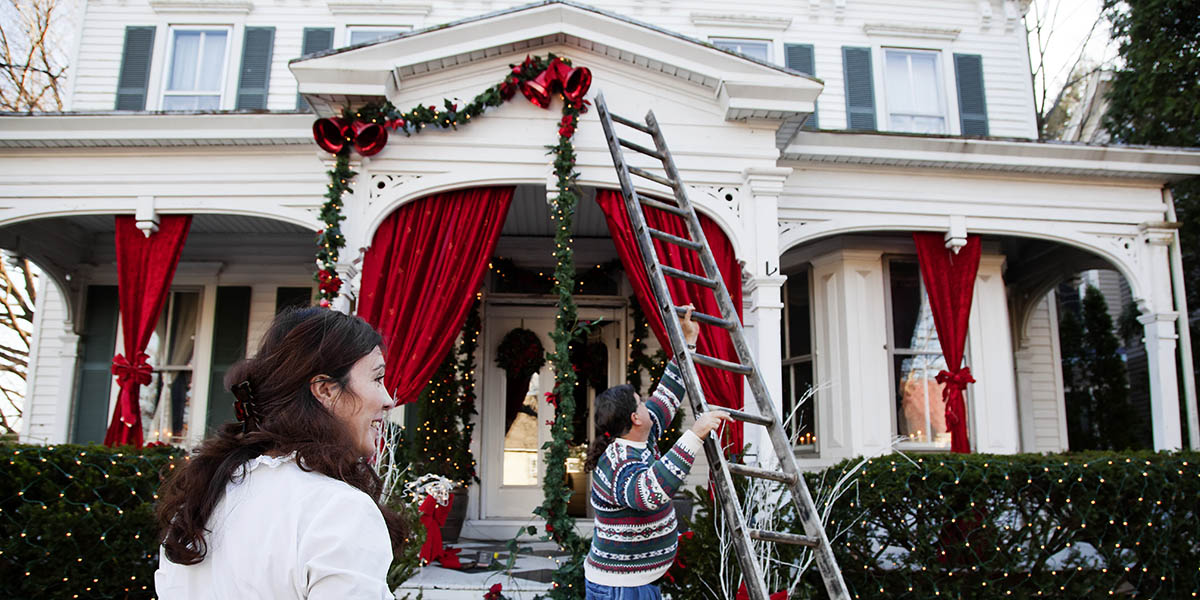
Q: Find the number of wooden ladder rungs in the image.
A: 11